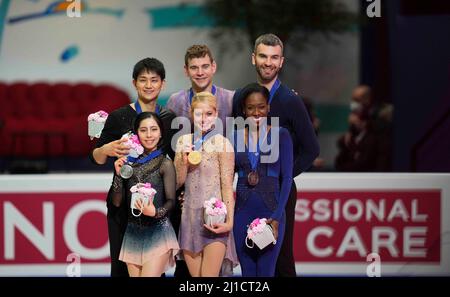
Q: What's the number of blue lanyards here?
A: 6